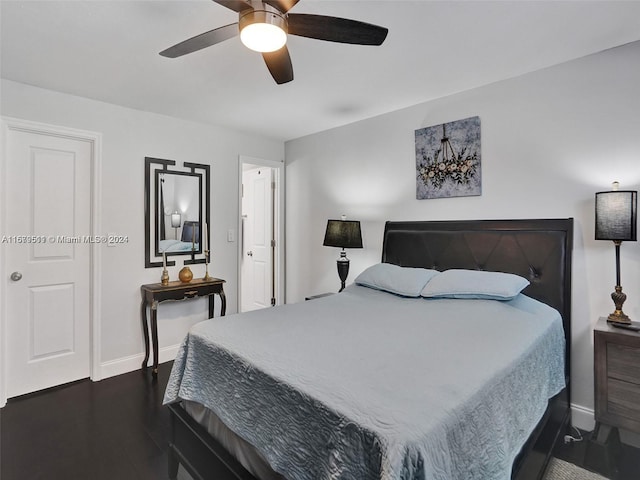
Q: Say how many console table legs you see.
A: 4